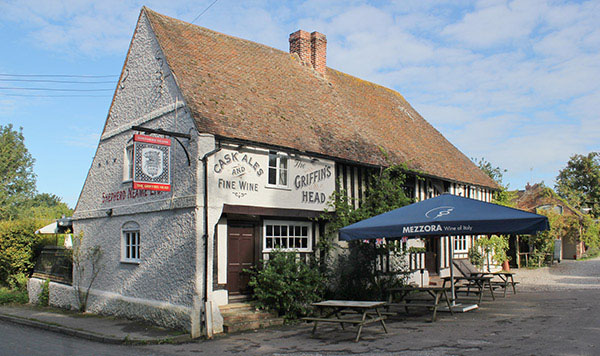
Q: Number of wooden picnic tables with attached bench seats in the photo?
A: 4